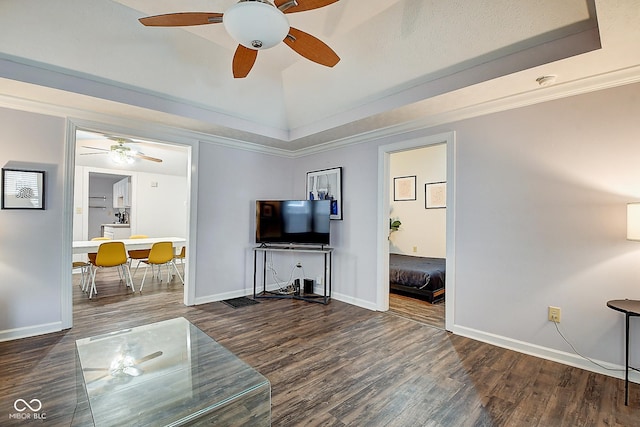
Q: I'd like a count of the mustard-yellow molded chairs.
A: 6